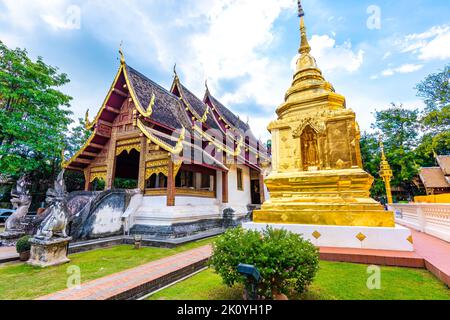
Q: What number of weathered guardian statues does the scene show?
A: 2